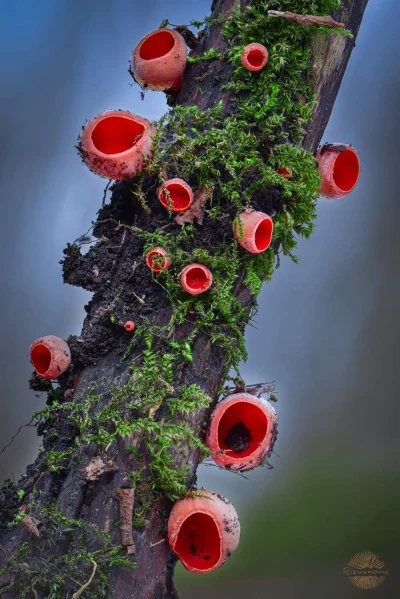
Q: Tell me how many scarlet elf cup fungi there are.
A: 13